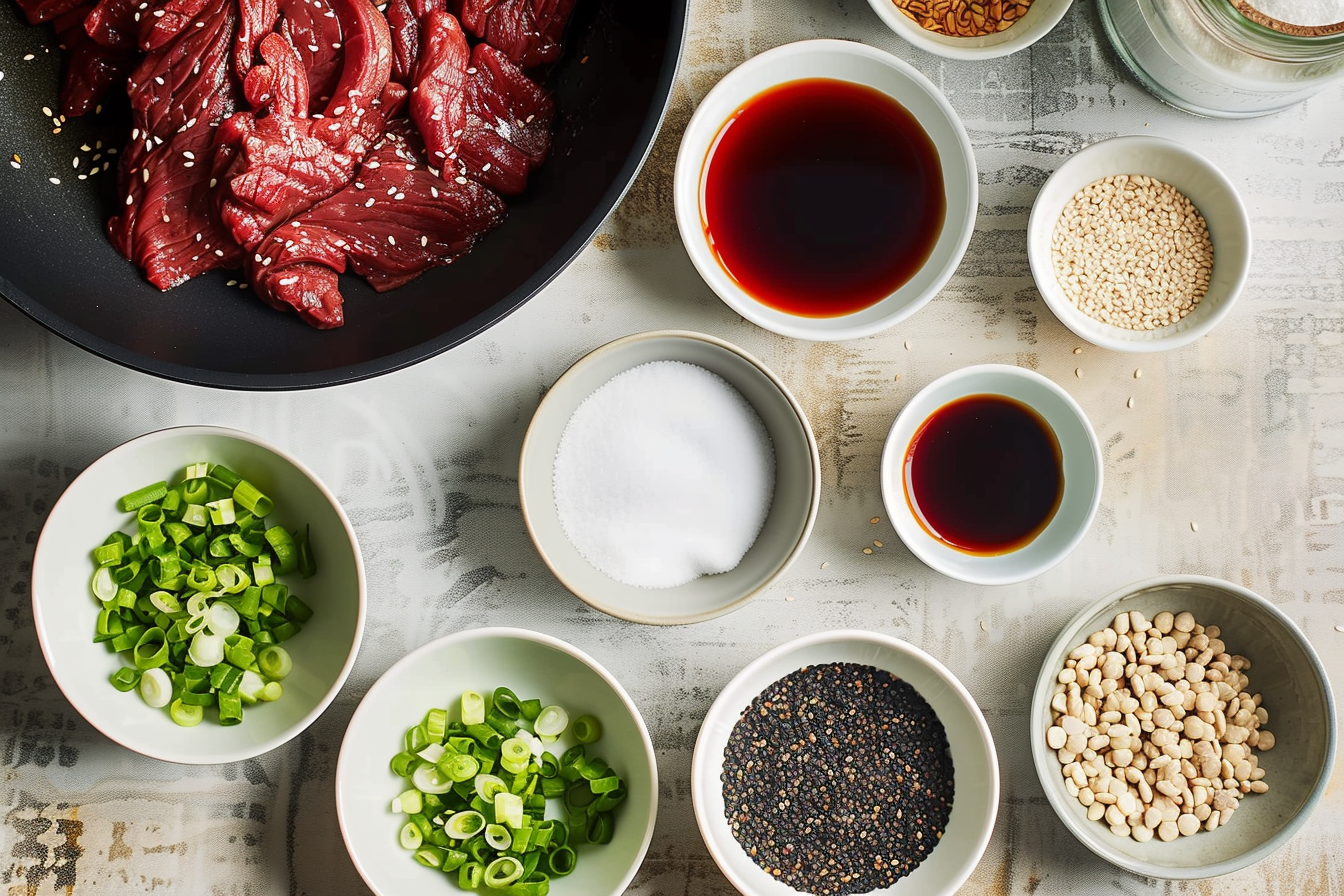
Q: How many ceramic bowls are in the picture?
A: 9